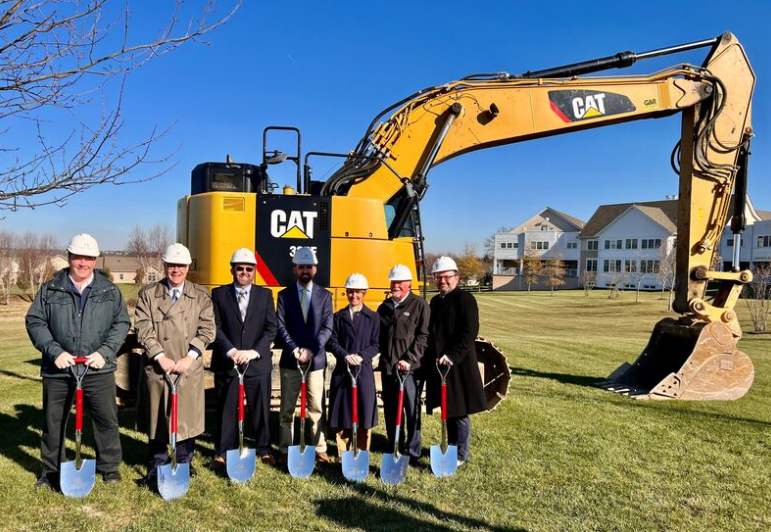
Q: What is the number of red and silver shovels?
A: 7